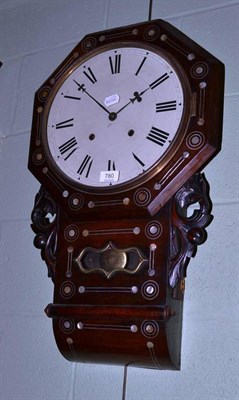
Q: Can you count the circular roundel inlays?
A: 14